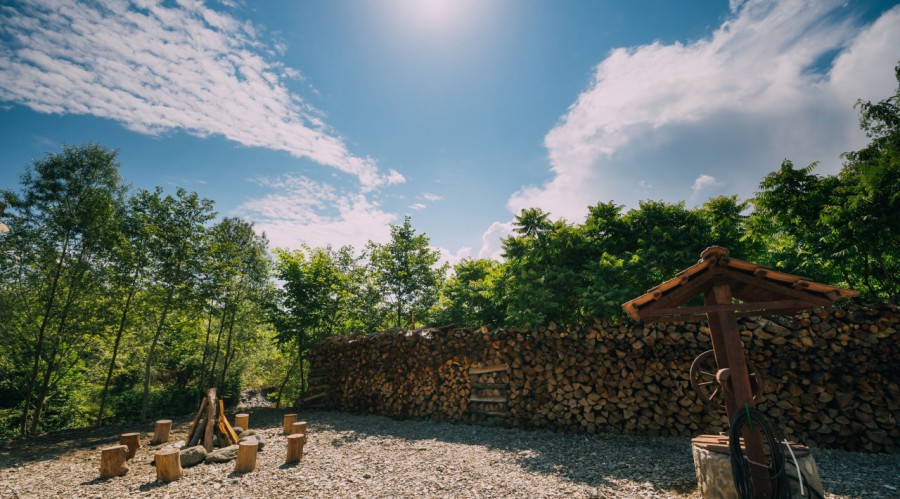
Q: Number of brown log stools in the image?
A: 9